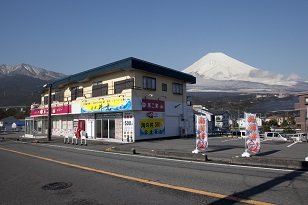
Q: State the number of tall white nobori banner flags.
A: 2